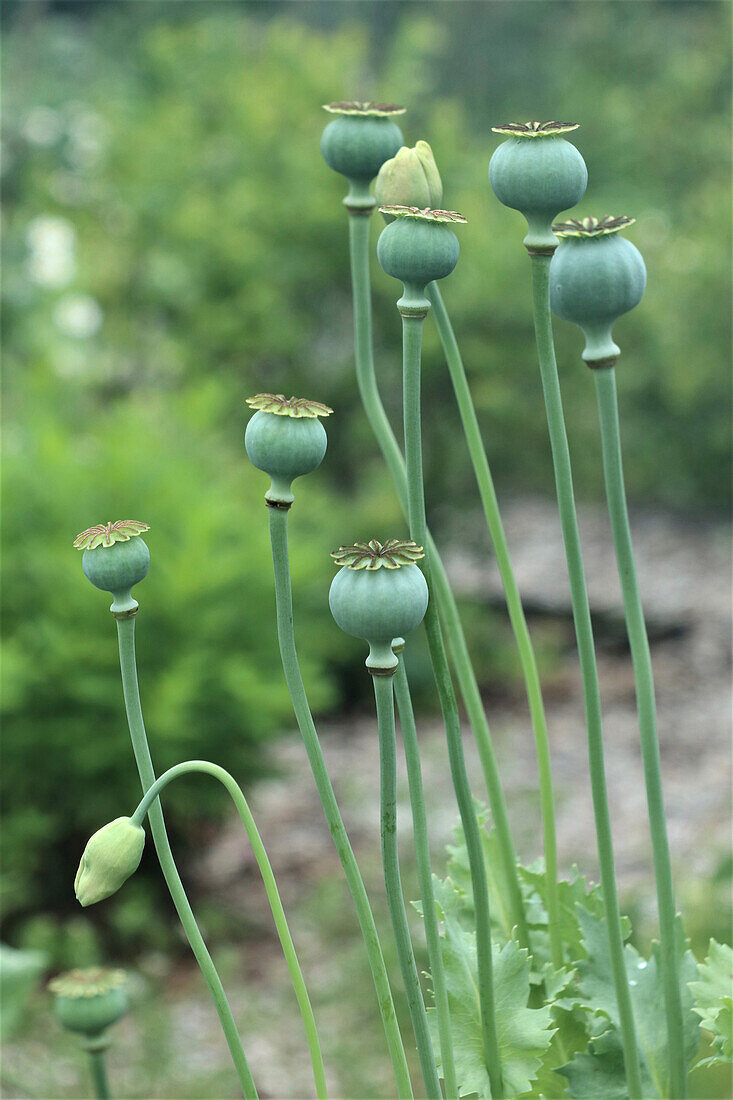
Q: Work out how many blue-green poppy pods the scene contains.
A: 8